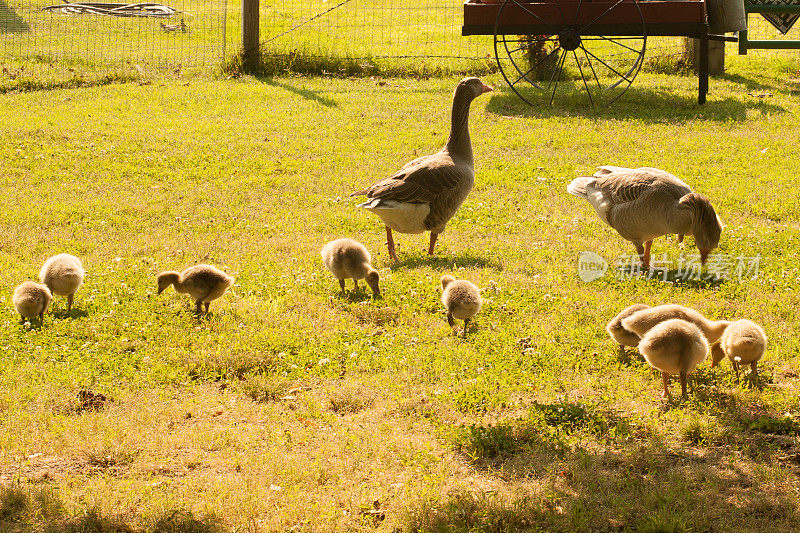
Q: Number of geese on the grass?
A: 11